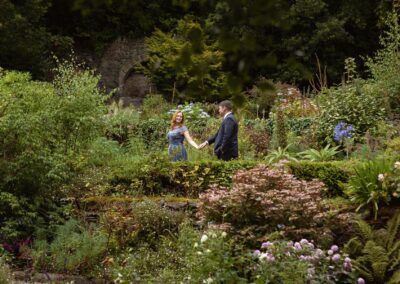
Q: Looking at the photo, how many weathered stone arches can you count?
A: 1